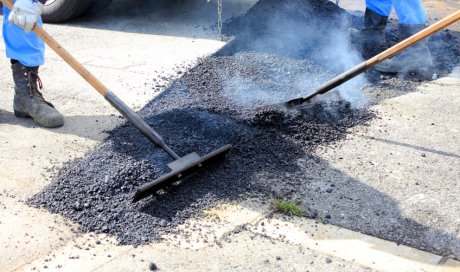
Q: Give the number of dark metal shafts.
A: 2